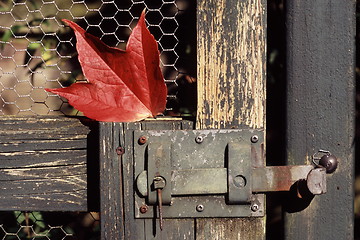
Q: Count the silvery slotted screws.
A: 4